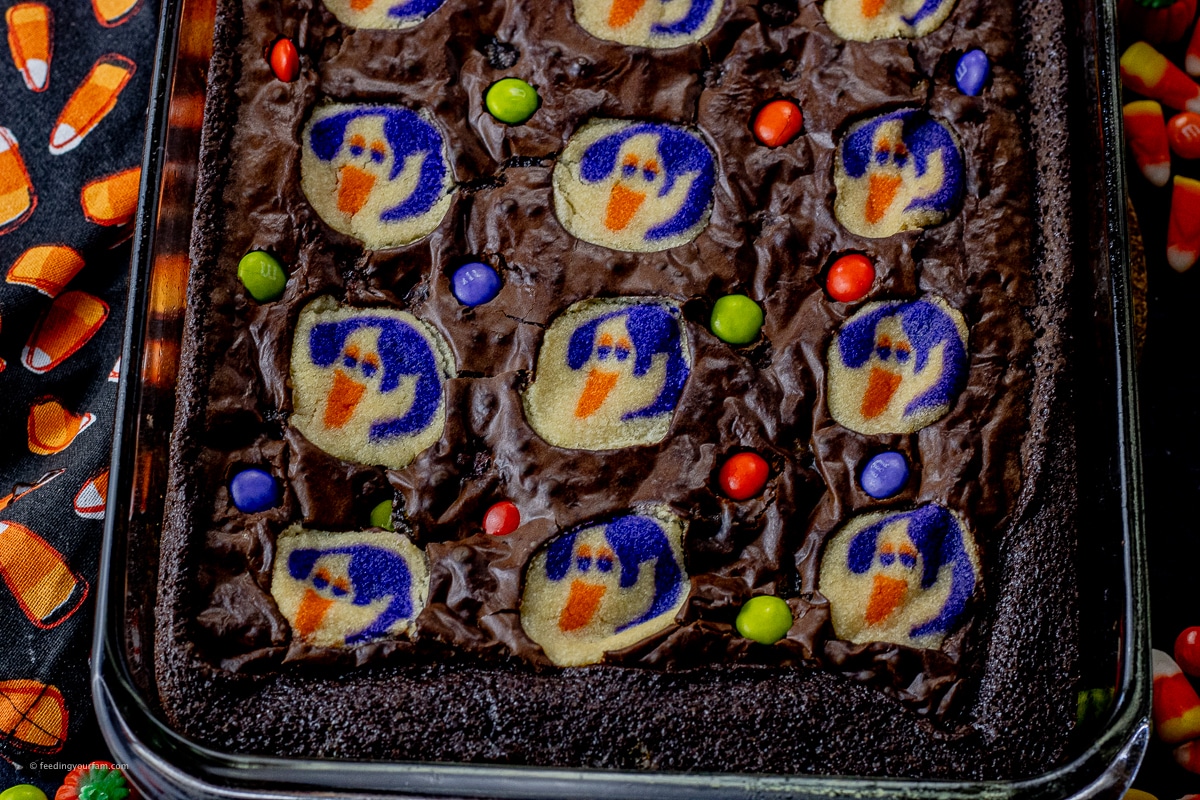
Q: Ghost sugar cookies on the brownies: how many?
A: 12